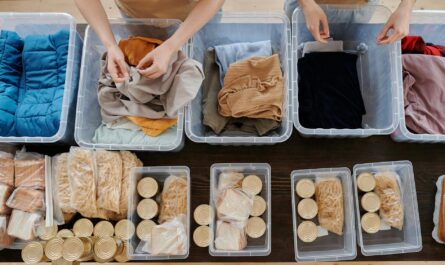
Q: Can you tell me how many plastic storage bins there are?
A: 9